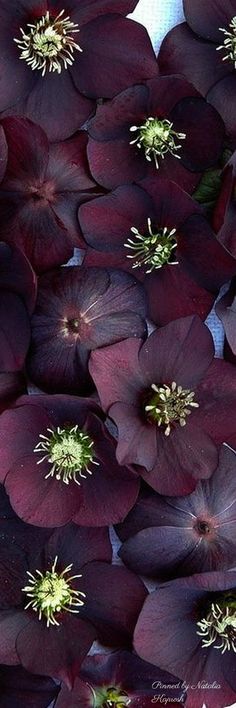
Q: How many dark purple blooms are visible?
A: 12